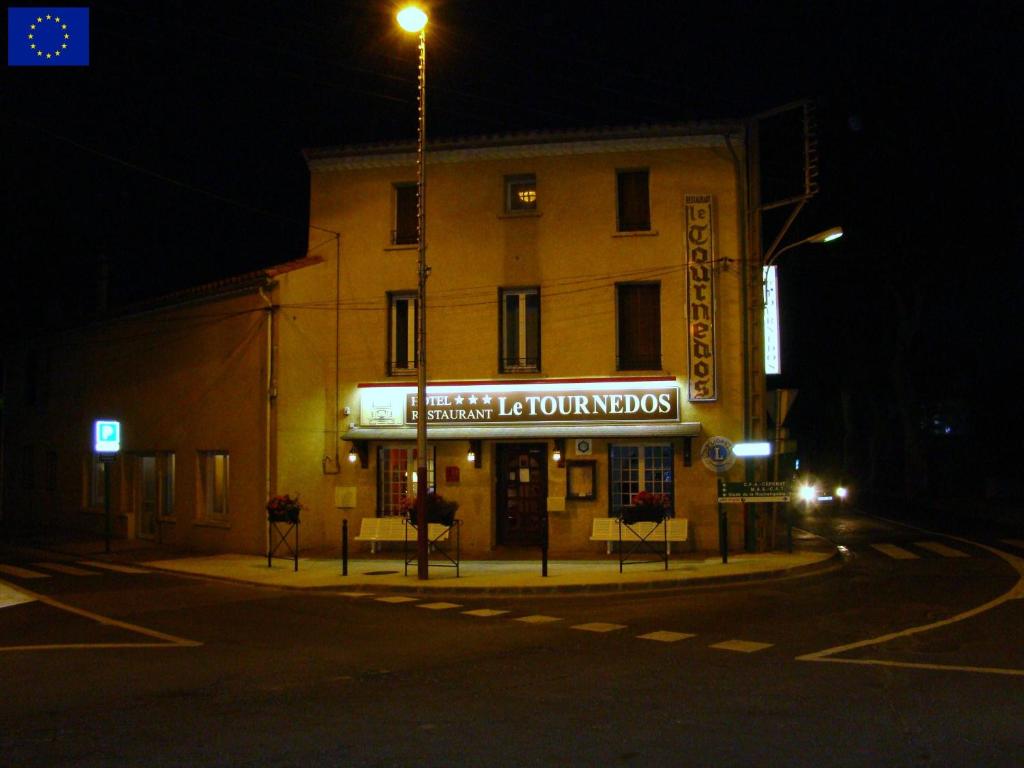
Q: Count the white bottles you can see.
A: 0